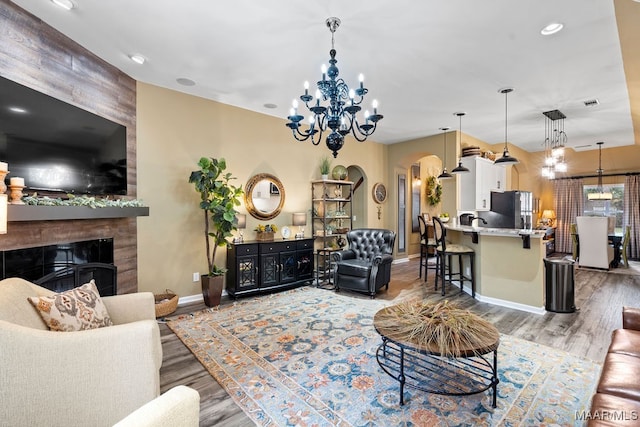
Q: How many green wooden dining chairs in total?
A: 2